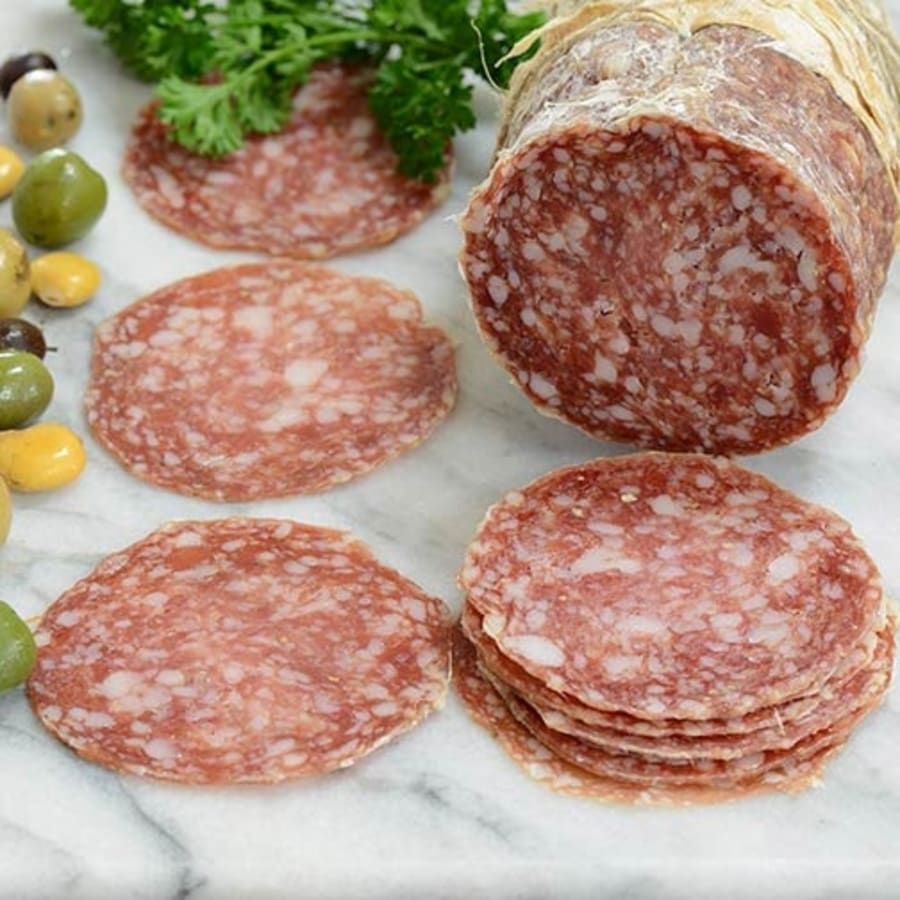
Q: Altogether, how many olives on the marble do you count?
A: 11